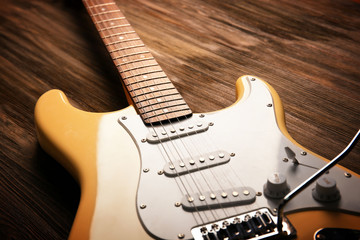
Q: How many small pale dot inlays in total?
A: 9